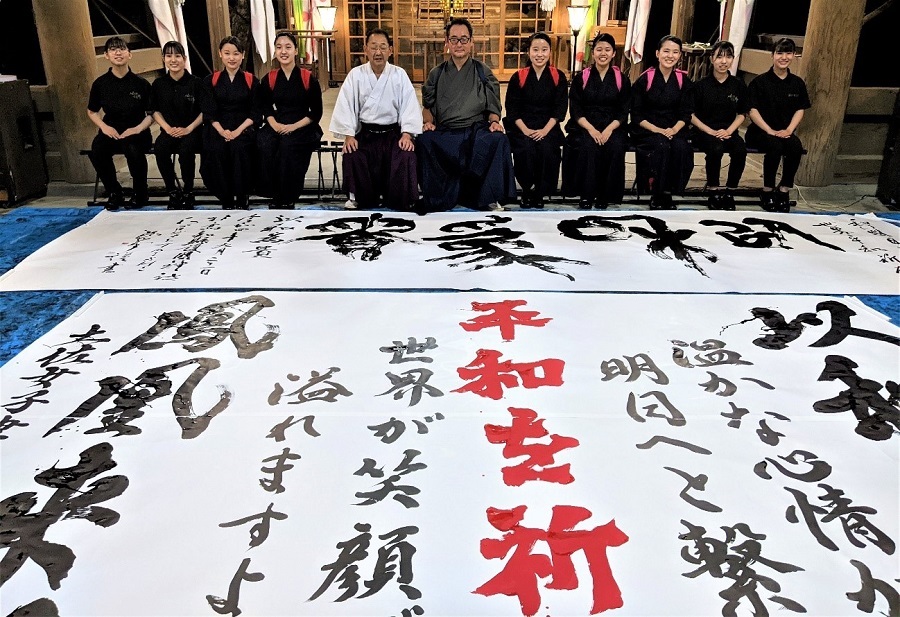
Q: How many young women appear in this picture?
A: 9